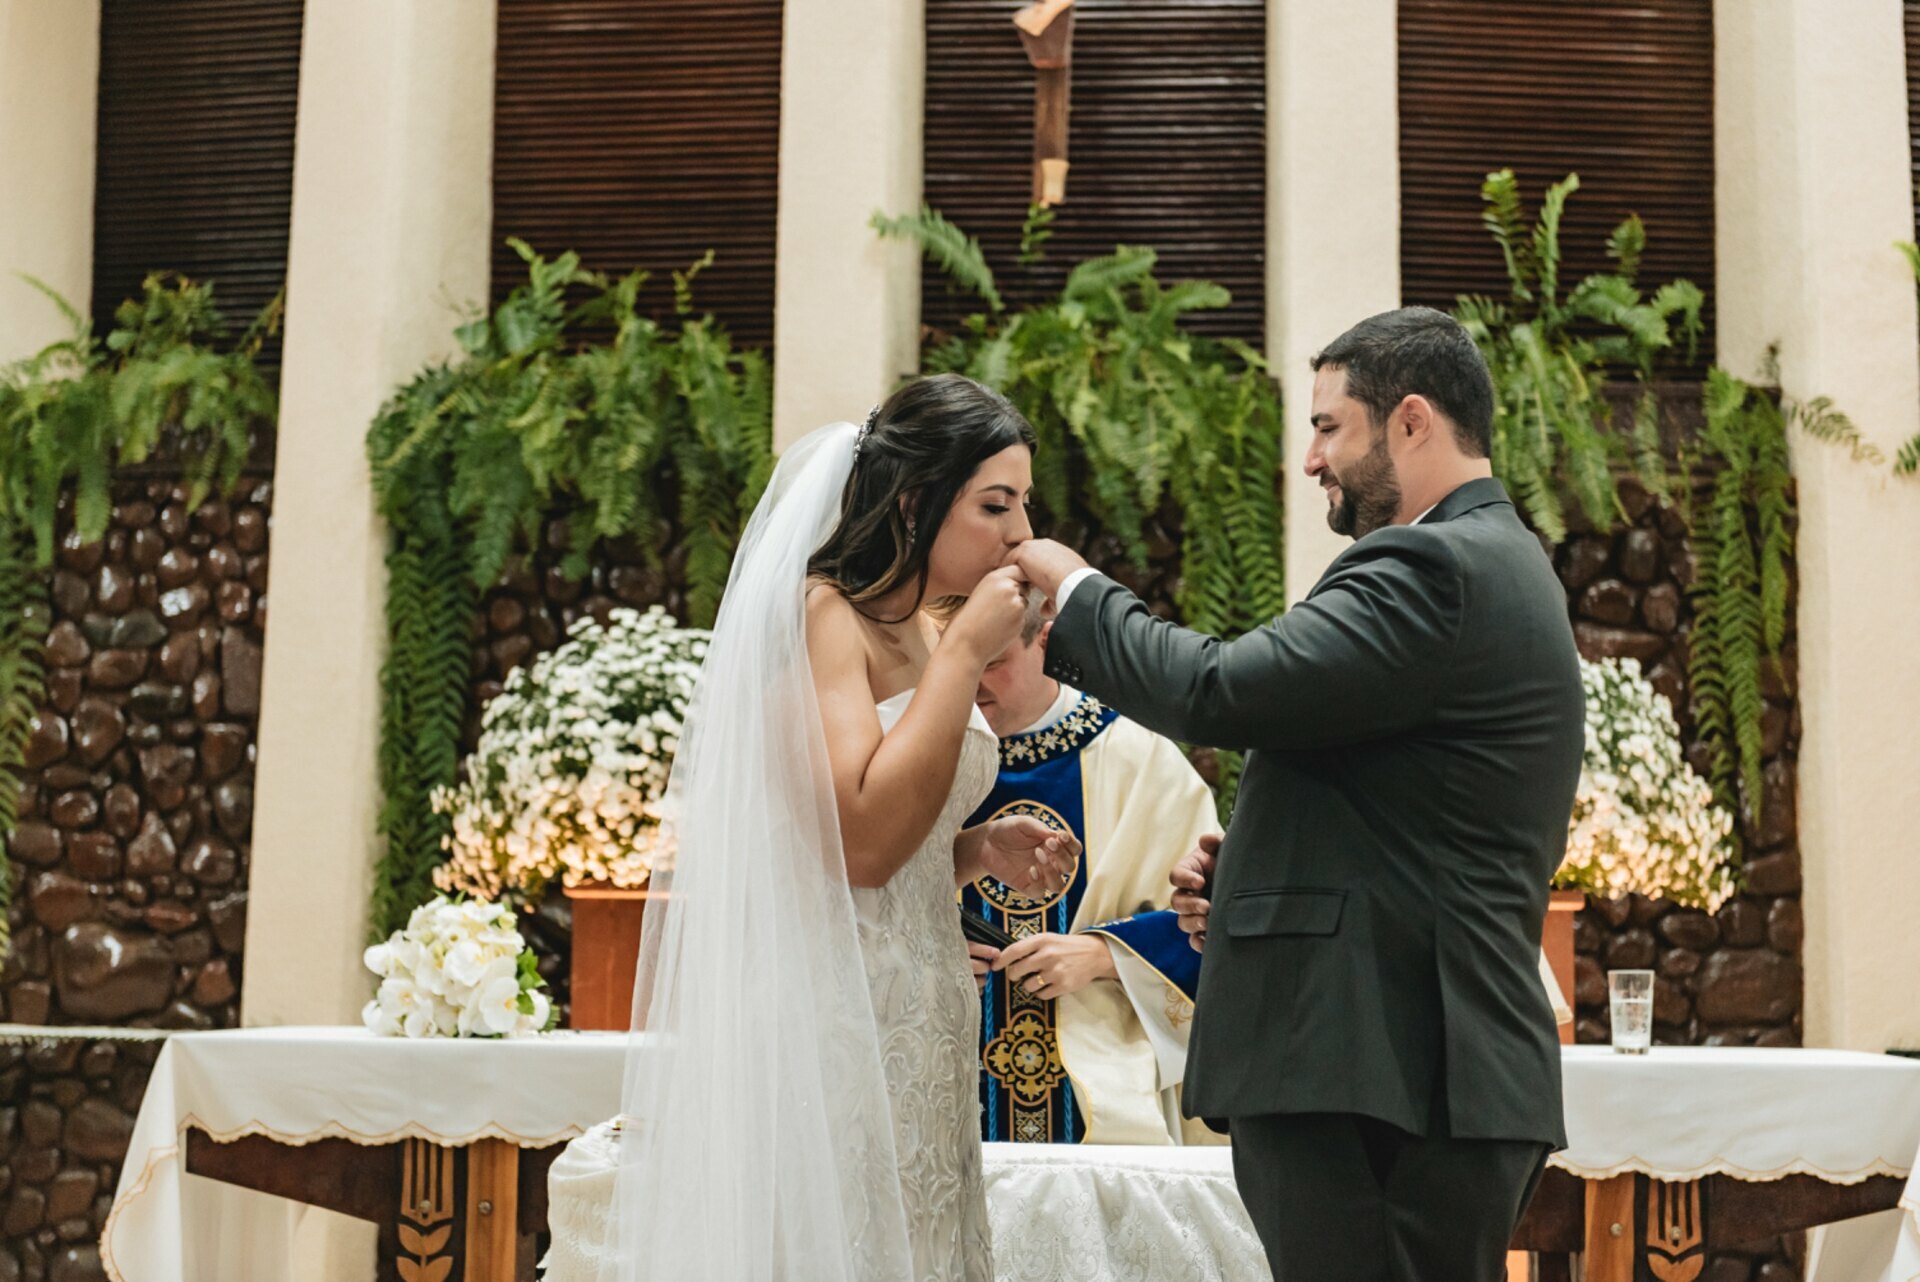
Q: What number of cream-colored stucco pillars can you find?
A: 5